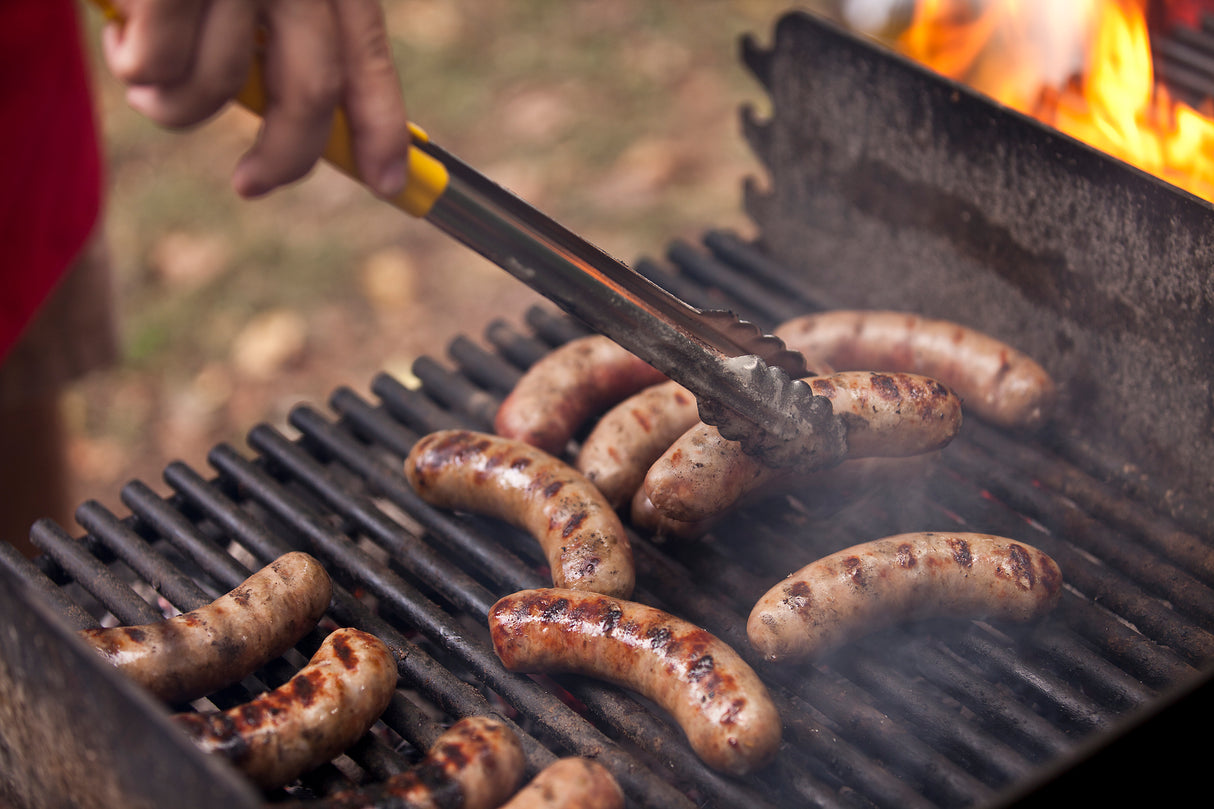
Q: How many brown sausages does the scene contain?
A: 12